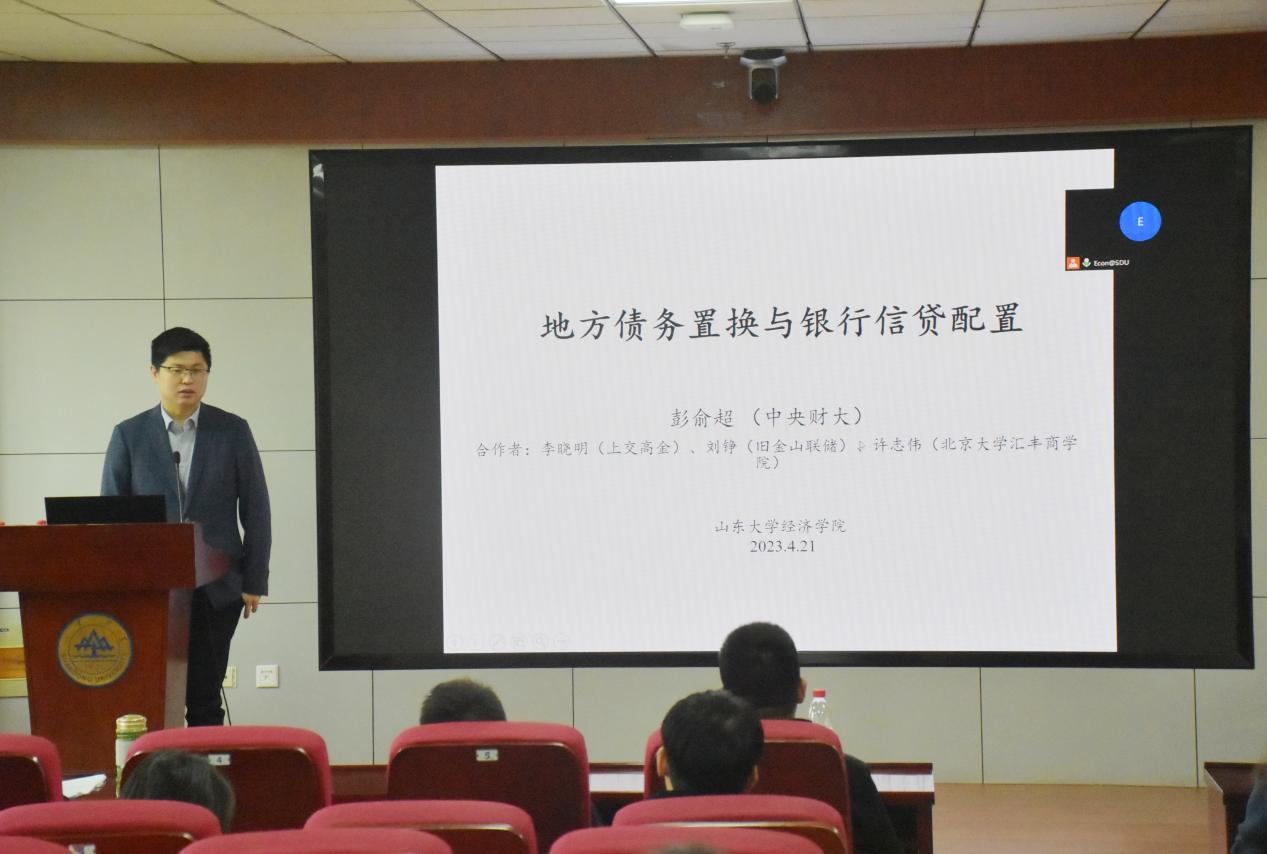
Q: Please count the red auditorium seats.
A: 10